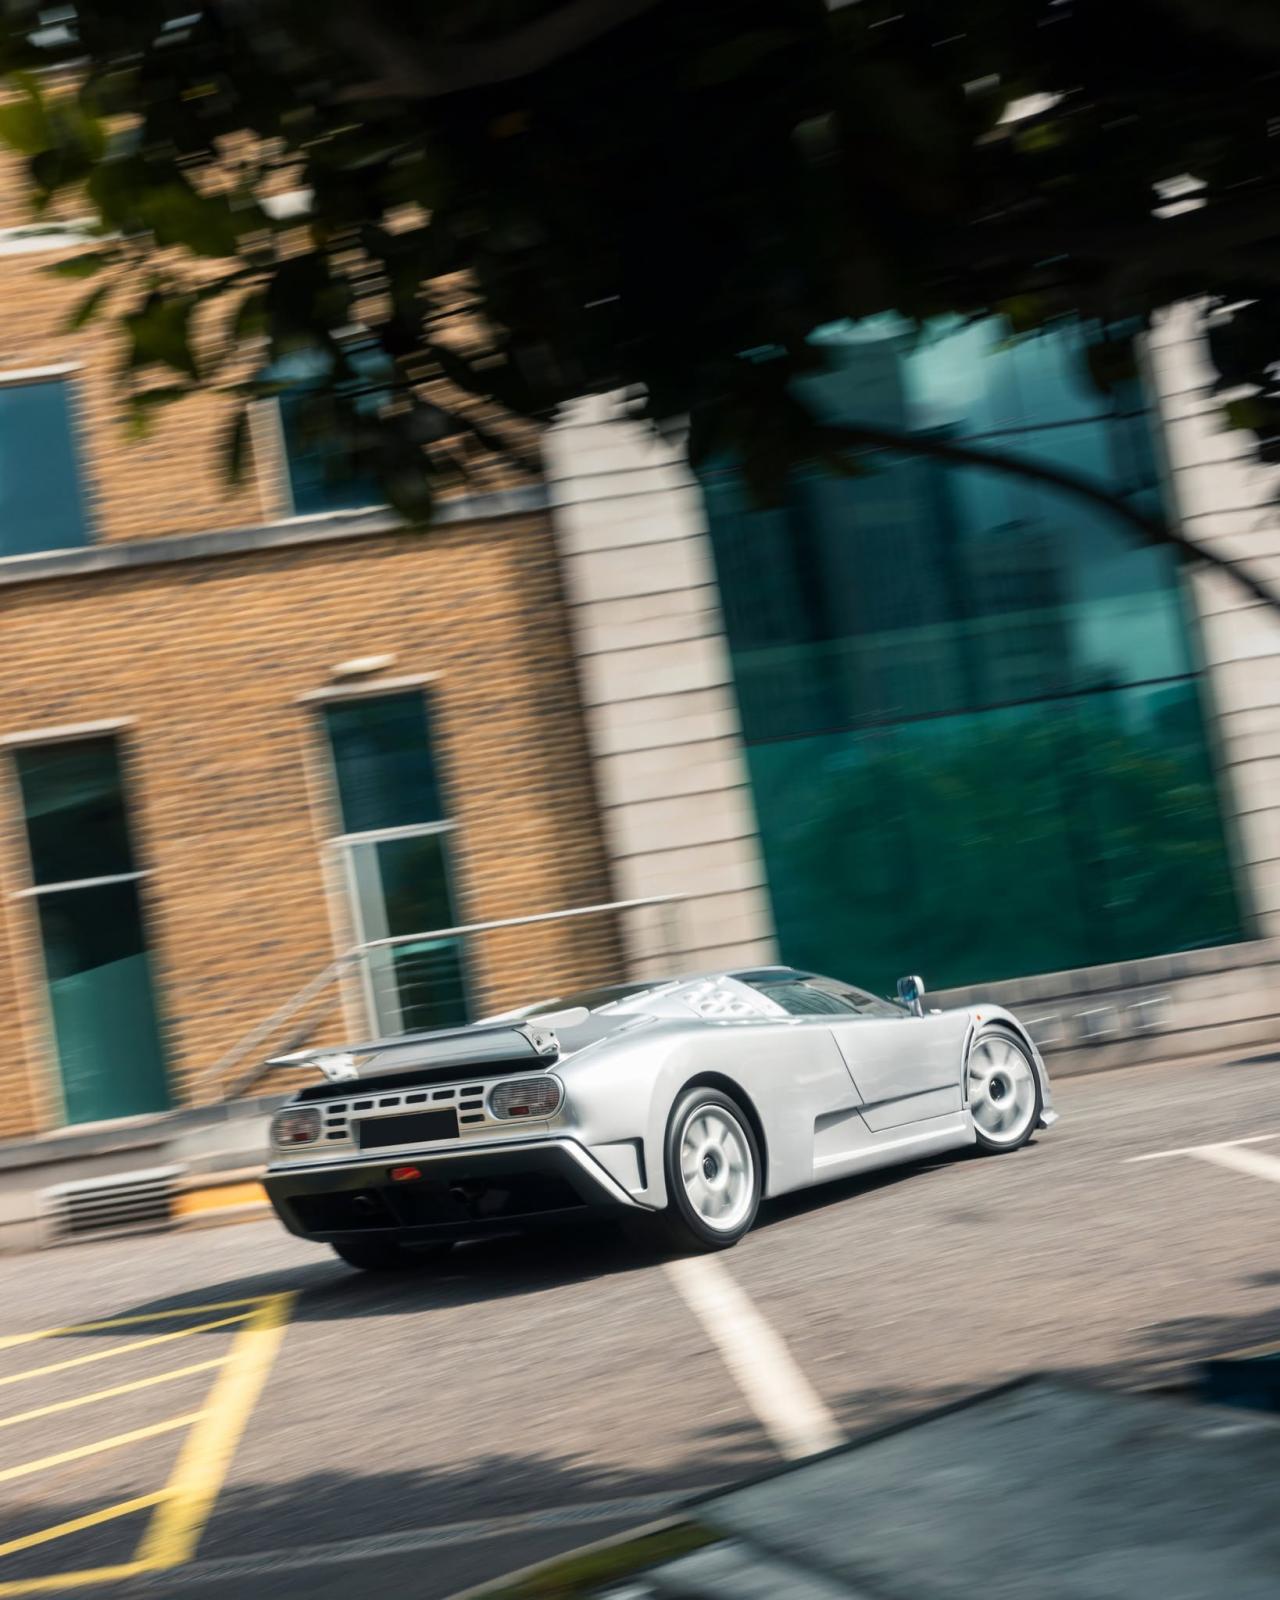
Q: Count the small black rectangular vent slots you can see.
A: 10